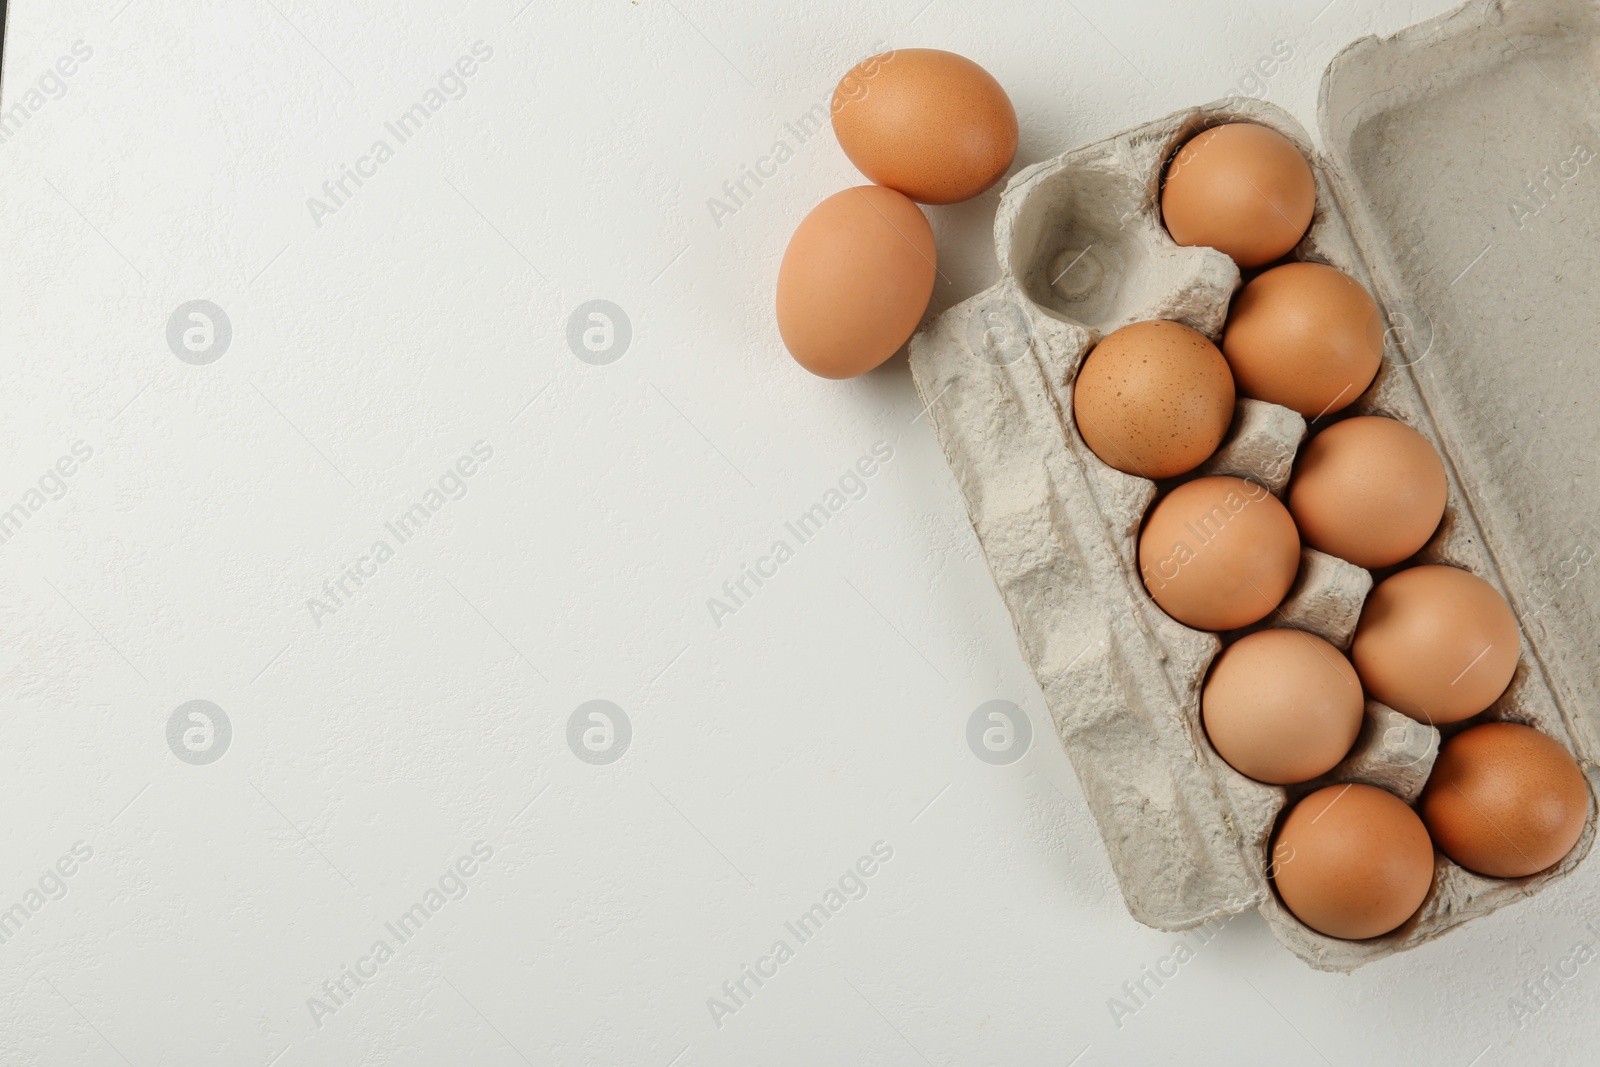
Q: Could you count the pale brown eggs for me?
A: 11